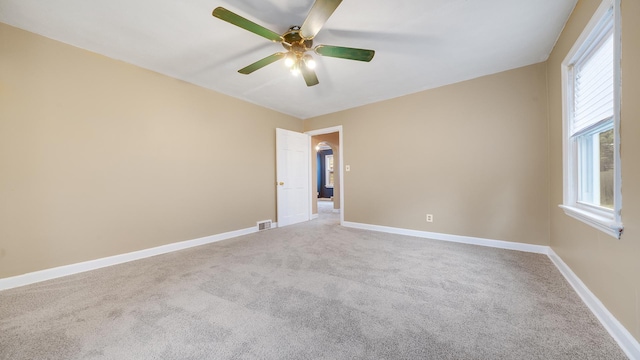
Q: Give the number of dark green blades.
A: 3